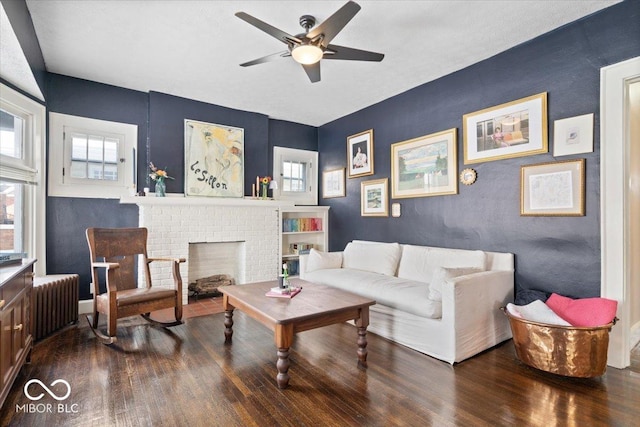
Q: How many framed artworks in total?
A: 8